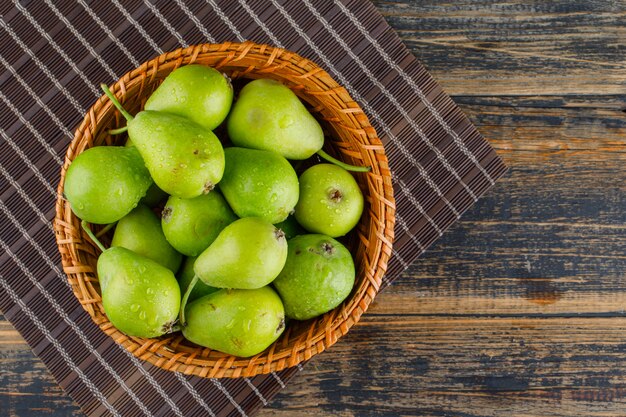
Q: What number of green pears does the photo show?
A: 15